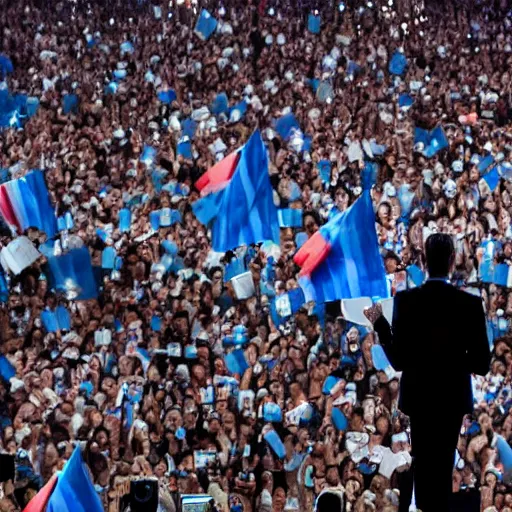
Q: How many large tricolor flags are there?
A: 4